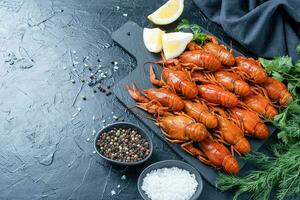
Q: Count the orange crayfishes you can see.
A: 14